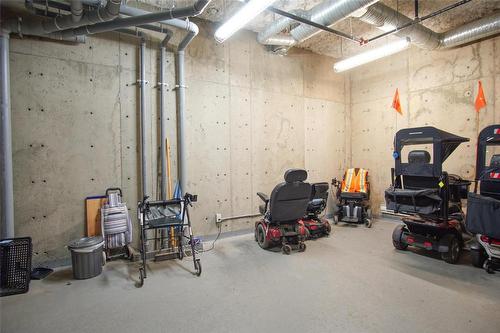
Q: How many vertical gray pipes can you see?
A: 4